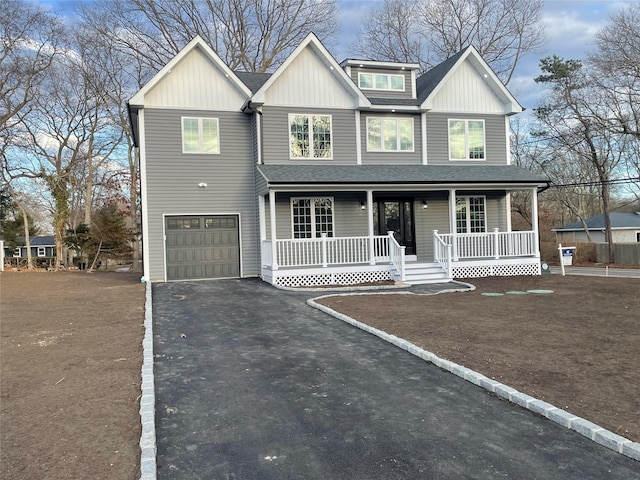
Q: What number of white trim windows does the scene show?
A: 7